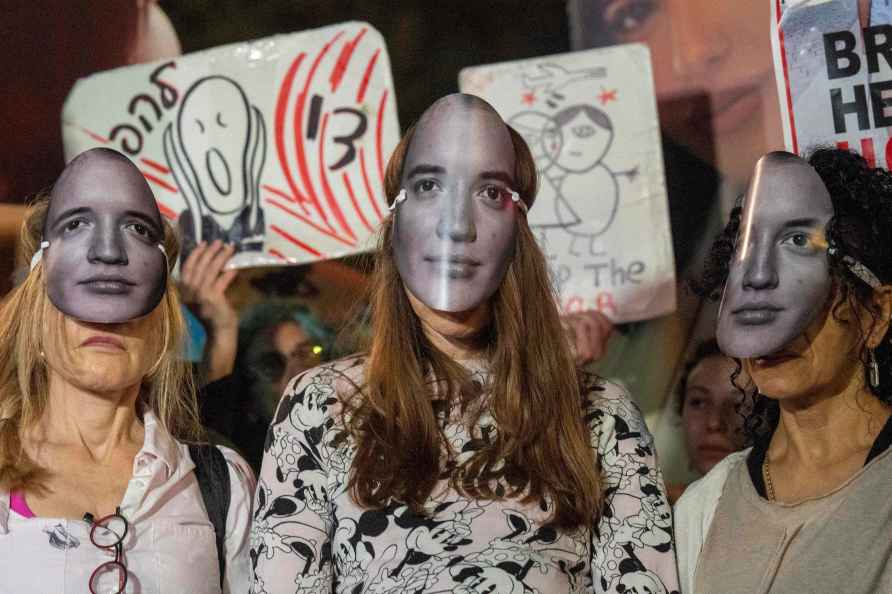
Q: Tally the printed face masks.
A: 3